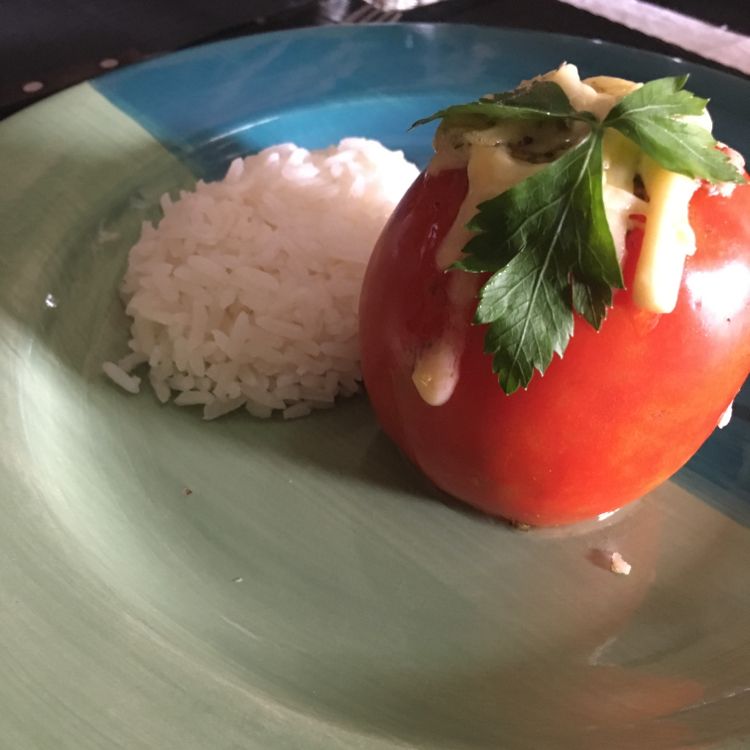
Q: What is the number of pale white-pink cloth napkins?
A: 1